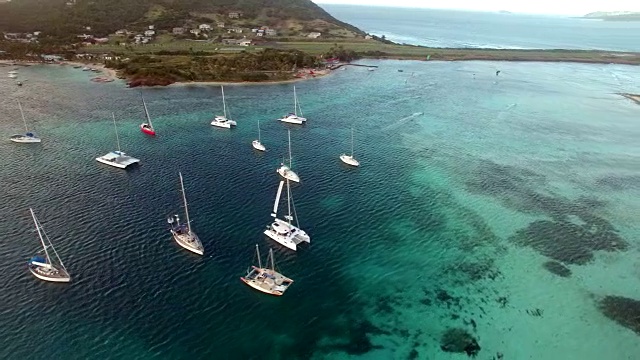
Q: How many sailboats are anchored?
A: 12